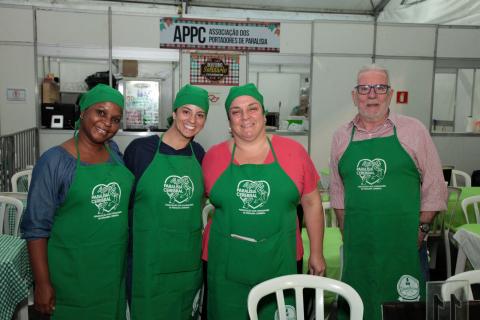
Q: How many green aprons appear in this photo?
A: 4